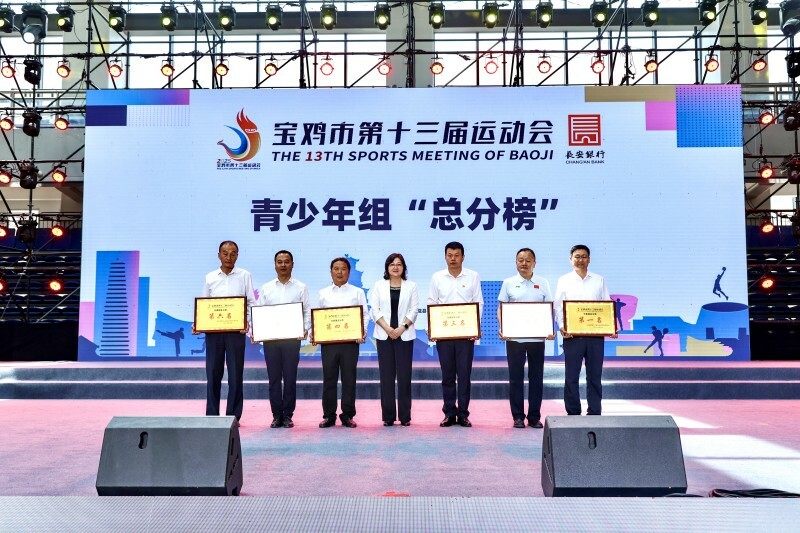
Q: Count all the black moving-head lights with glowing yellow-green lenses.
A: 15